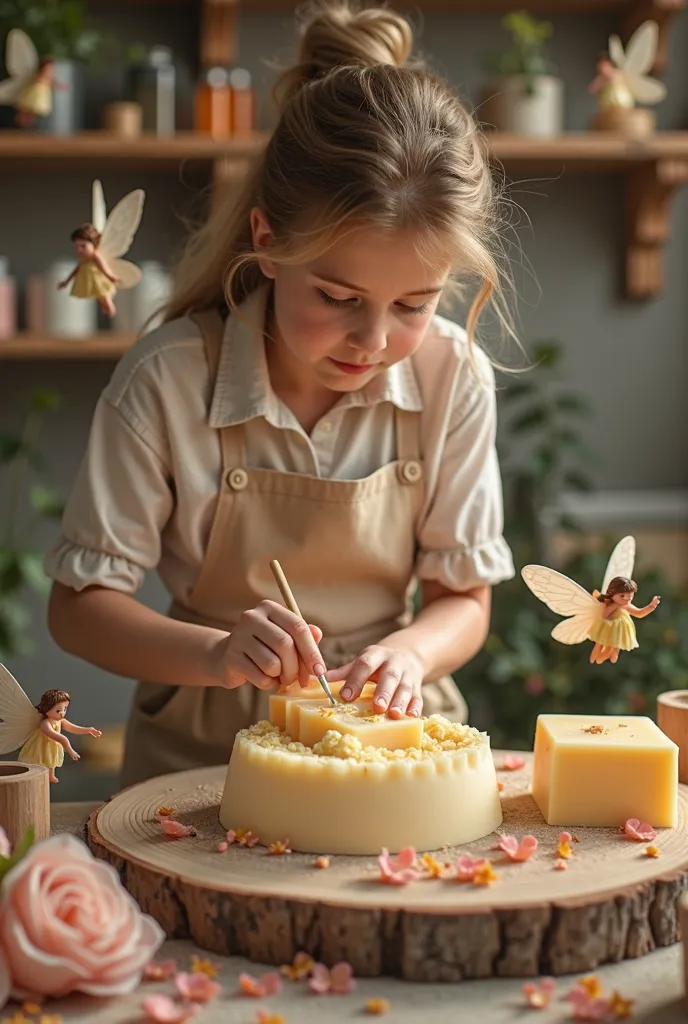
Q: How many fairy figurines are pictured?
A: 5